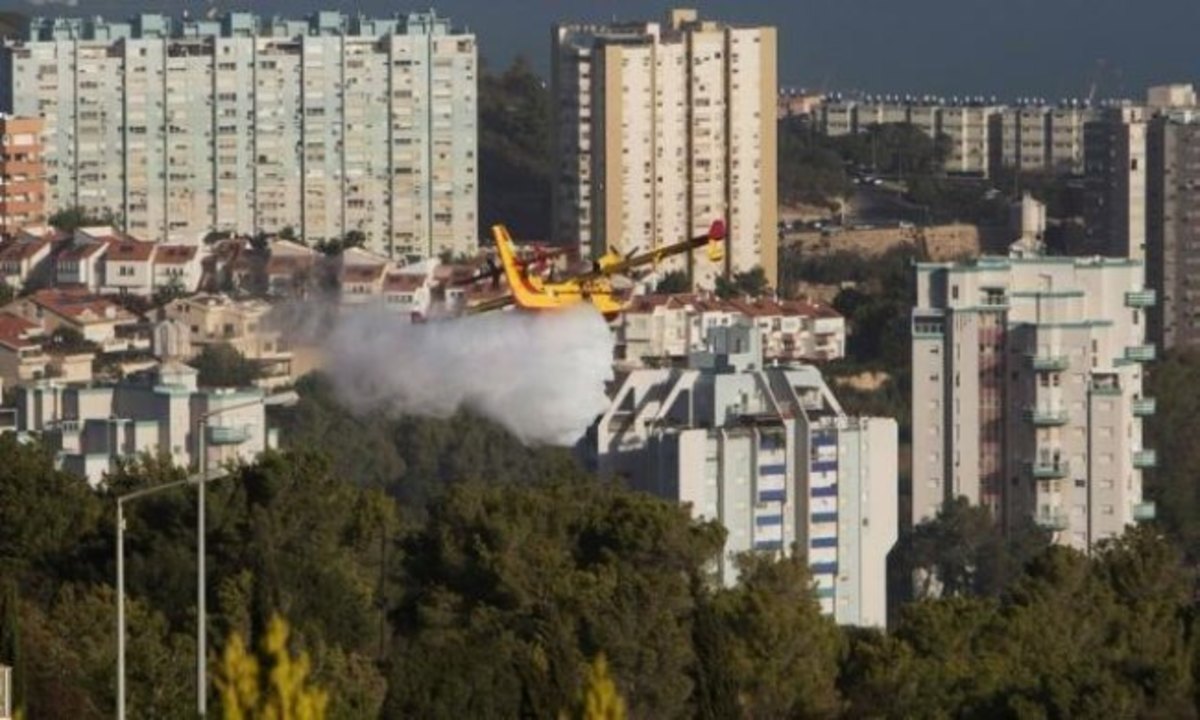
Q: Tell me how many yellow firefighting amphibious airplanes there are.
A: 1